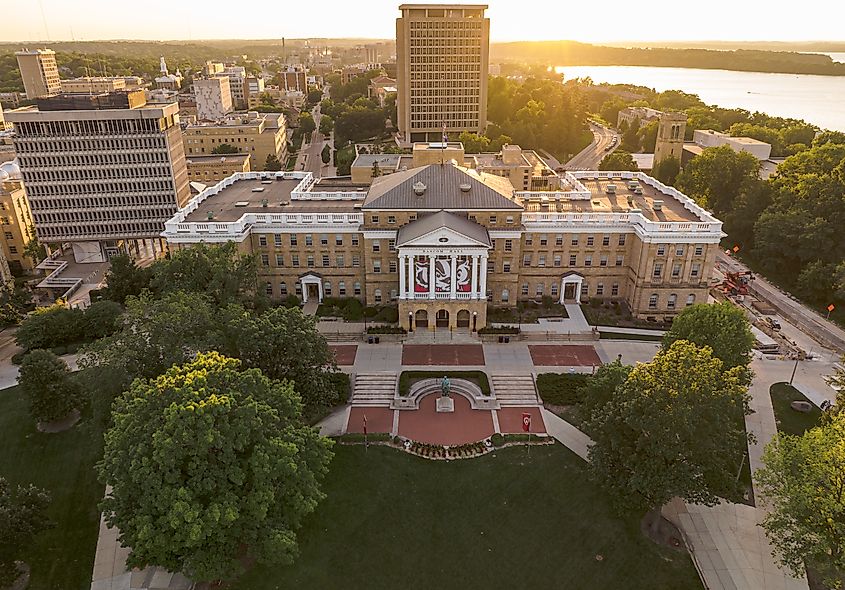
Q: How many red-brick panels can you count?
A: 6